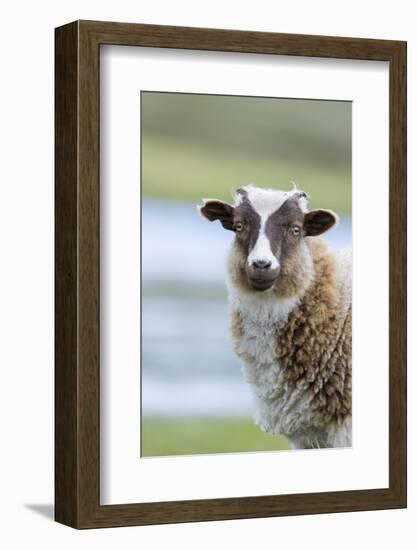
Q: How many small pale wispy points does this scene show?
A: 2